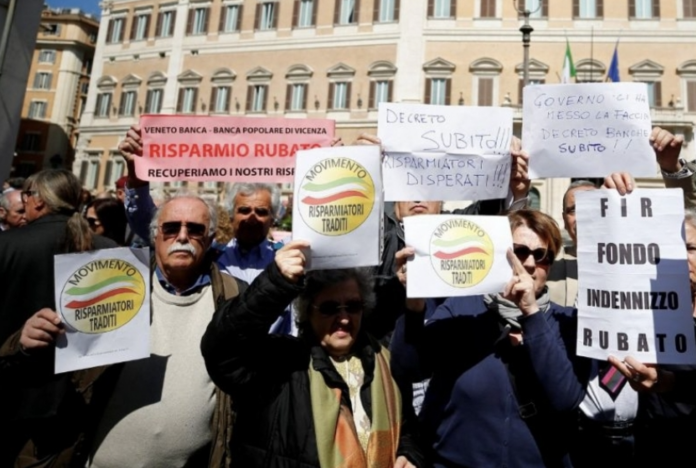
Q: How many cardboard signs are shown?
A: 7